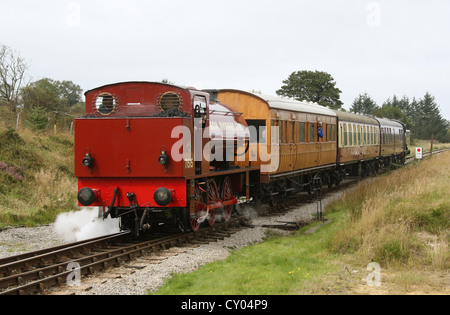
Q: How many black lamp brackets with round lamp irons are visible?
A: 2